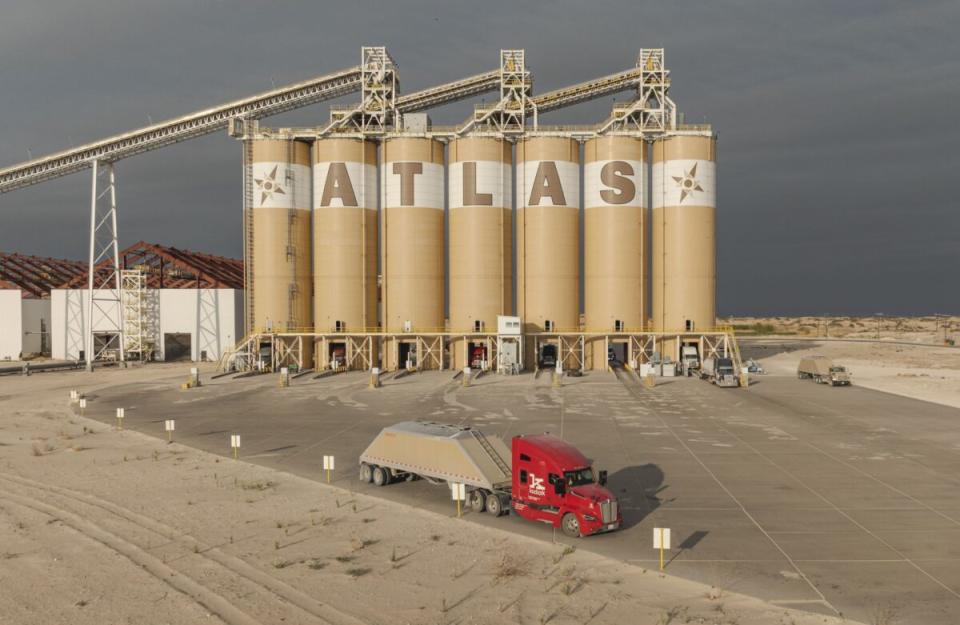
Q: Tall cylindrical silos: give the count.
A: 7